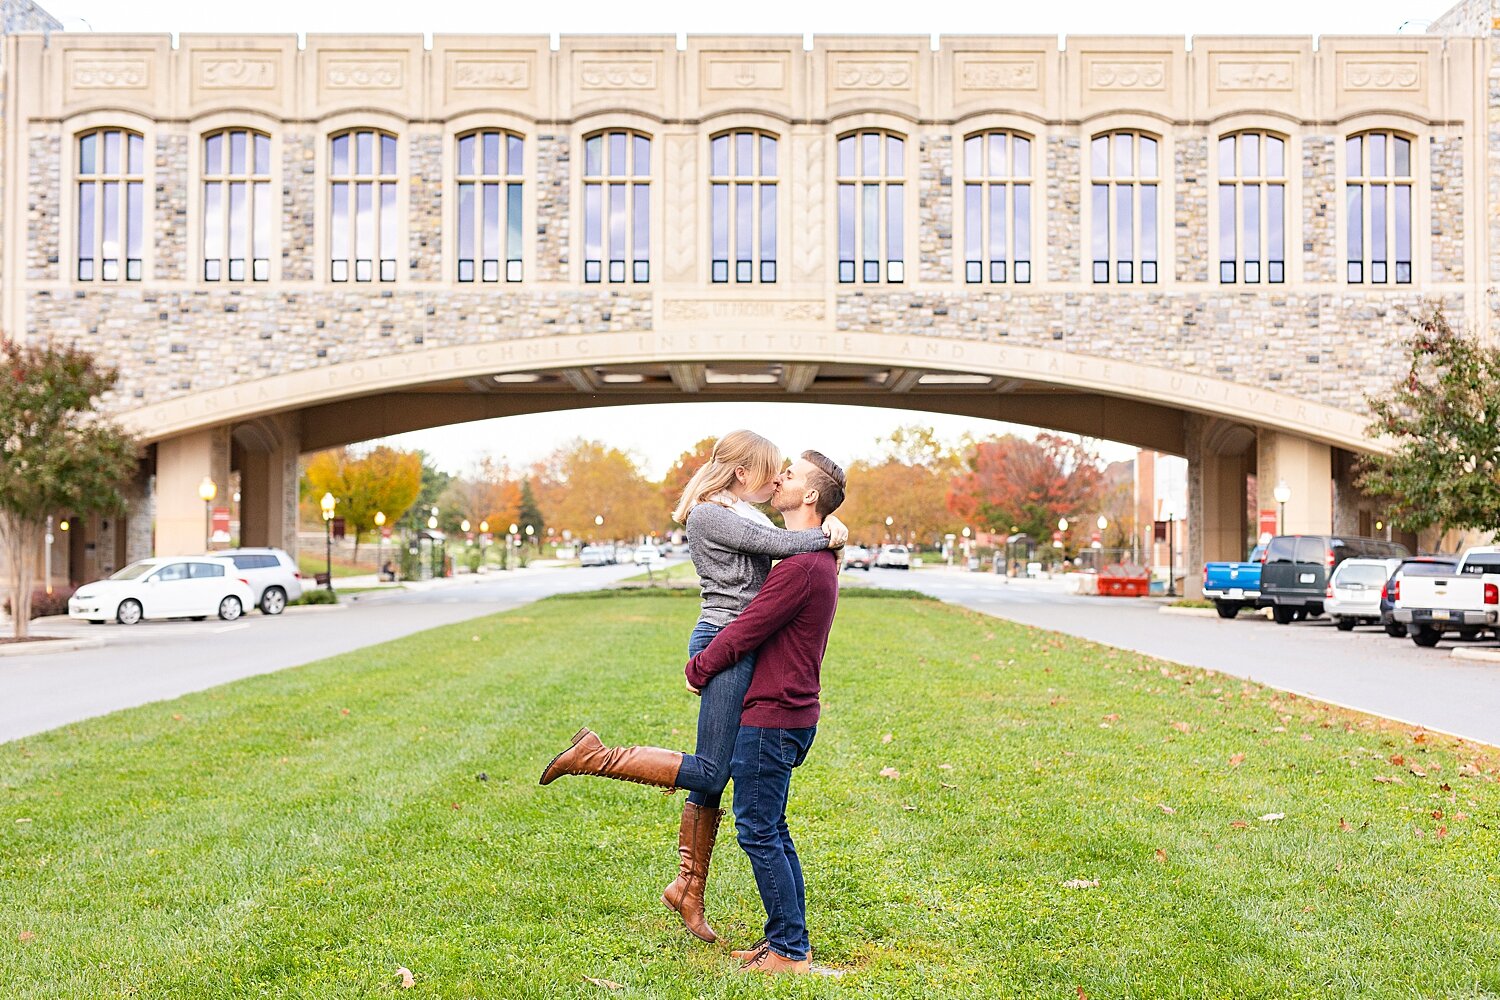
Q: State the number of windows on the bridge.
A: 11